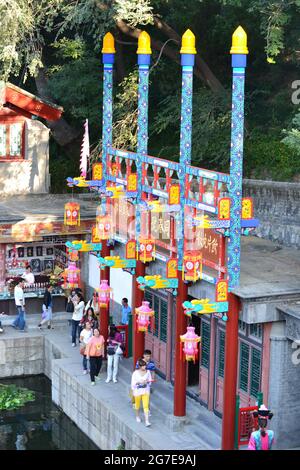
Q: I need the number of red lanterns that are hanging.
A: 4